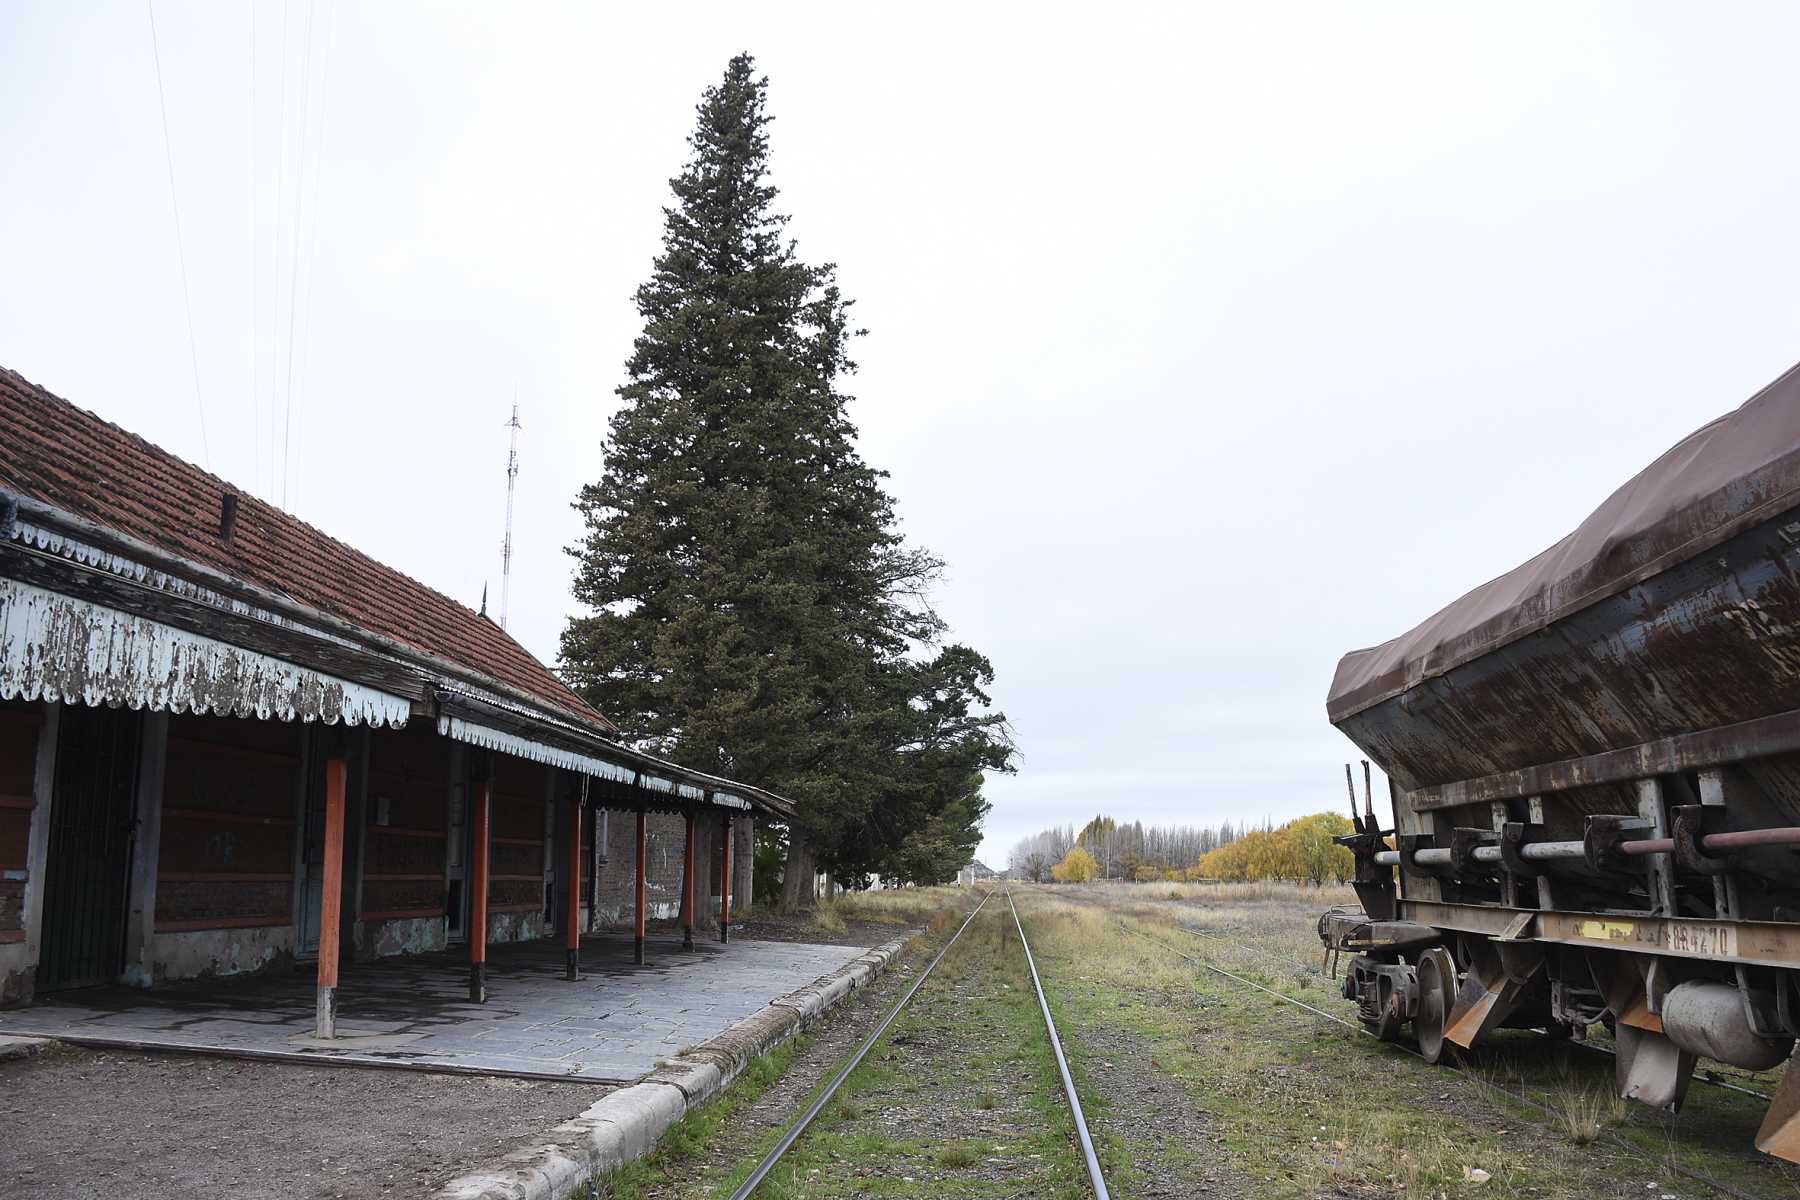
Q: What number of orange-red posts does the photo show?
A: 6